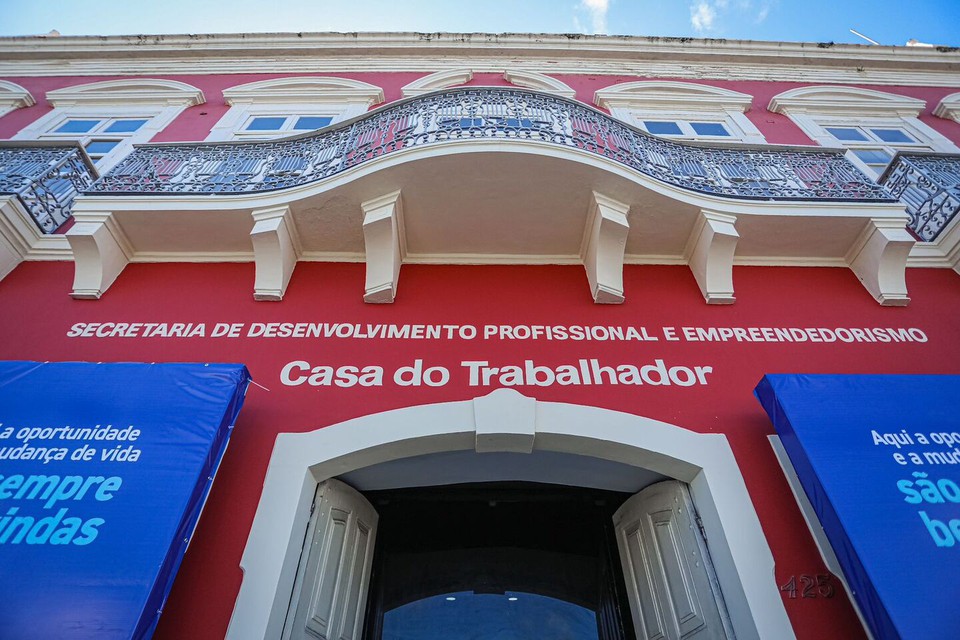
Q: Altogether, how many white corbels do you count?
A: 6